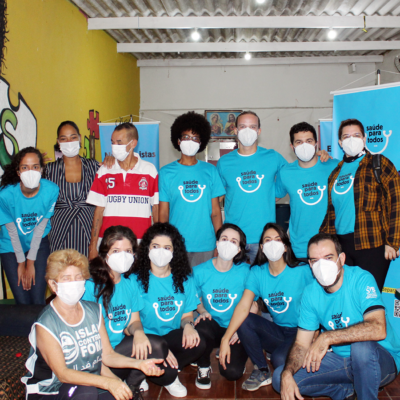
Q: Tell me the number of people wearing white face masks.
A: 13